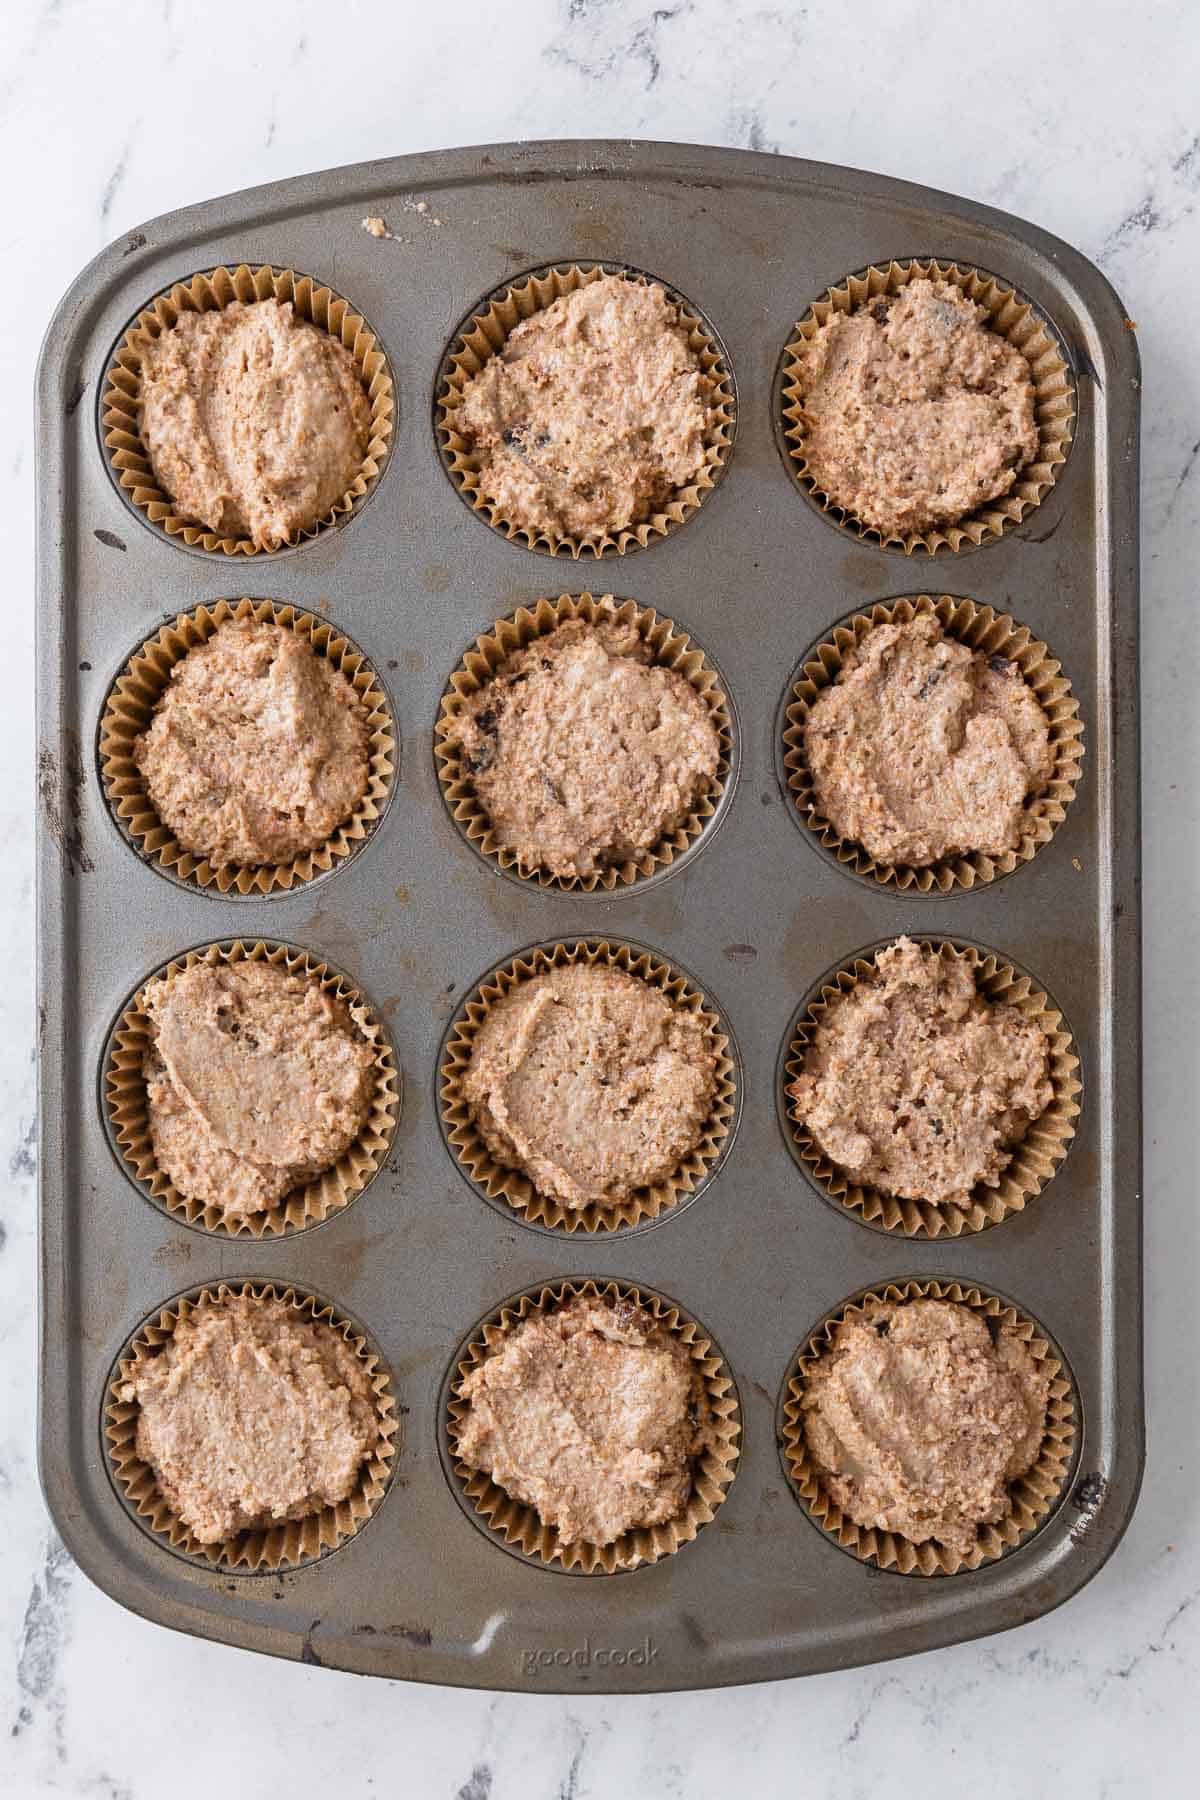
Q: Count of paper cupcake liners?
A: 12